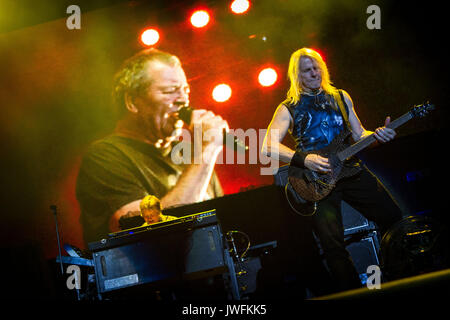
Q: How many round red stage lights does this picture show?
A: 5